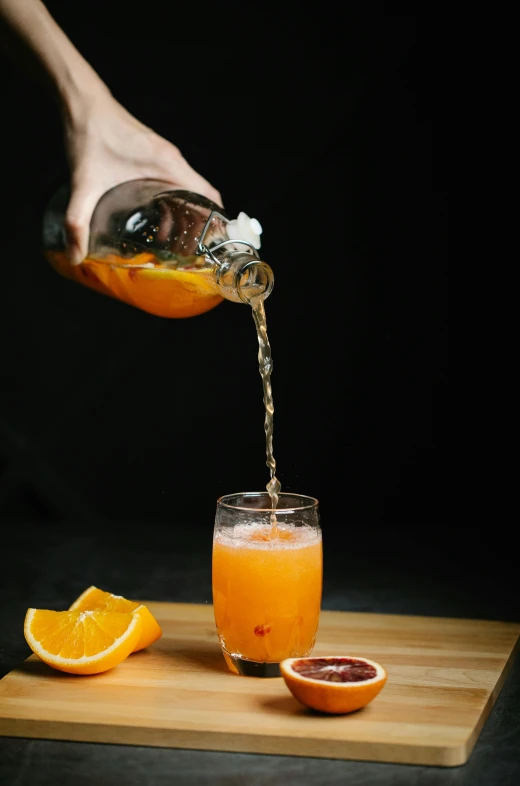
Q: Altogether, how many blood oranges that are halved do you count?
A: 1